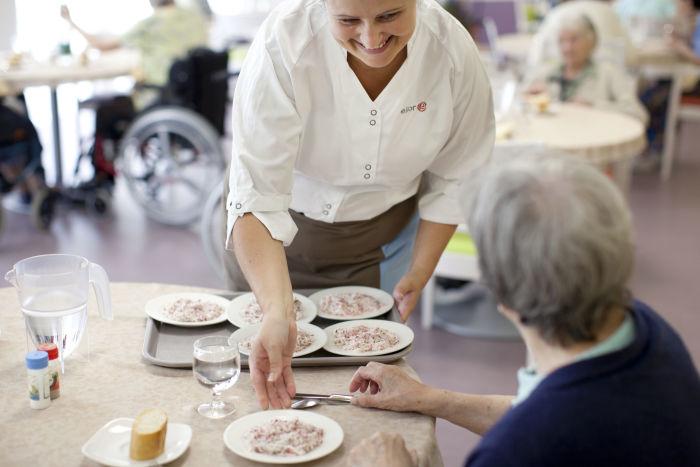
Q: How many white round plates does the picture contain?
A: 6